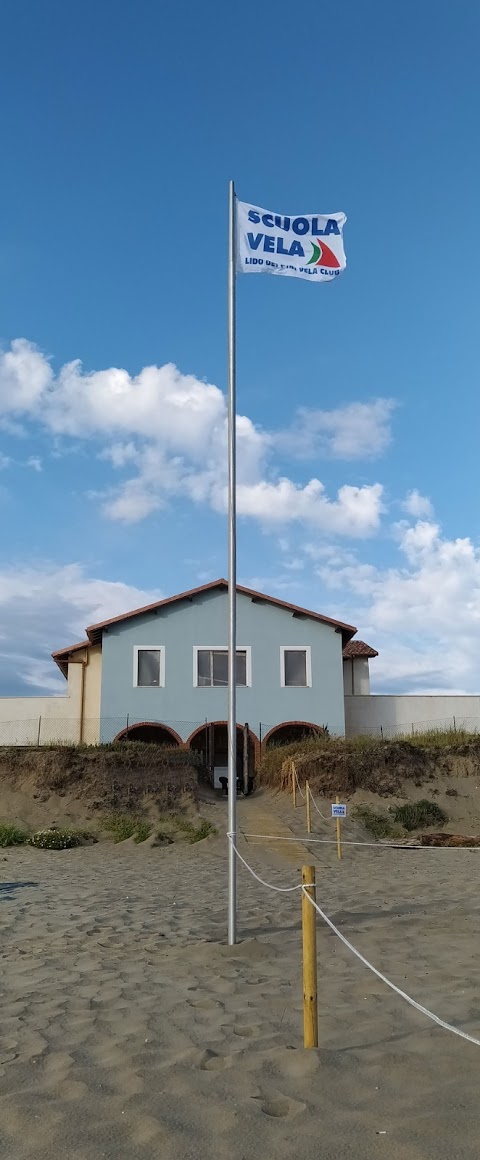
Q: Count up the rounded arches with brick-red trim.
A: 3